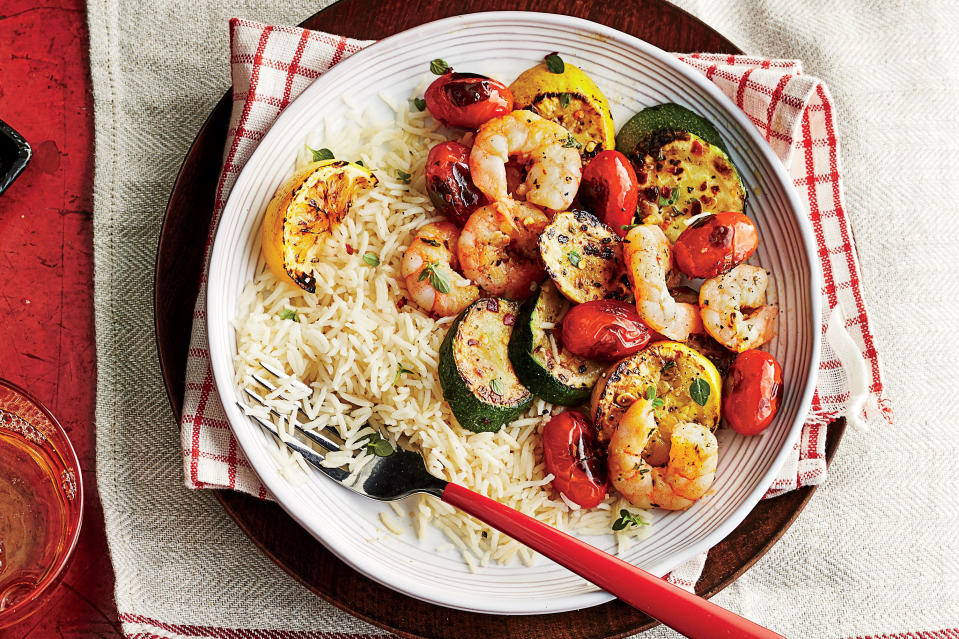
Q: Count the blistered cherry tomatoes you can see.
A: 7